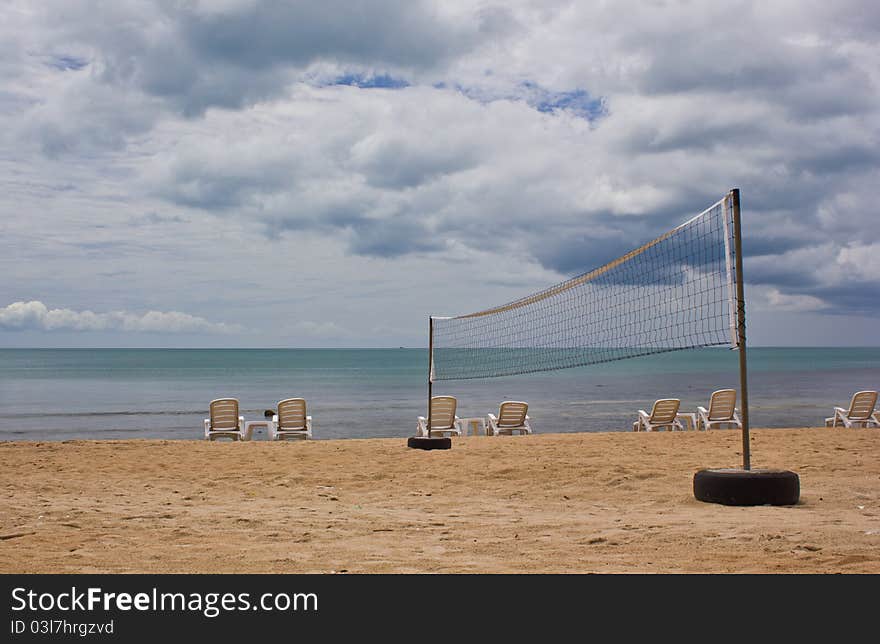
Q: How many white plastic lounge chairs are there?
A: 7